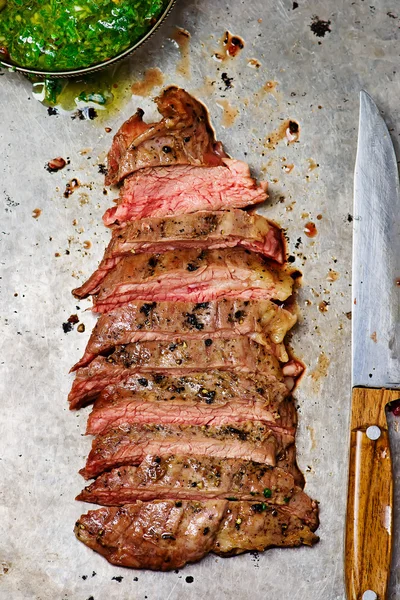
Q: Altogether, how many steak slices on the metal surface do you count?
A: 10